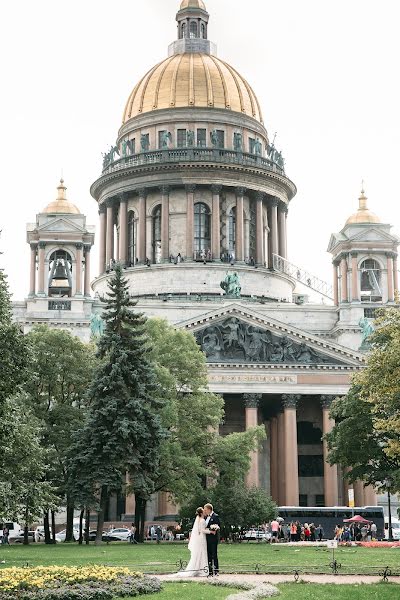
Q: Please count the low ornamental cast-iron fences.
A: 2